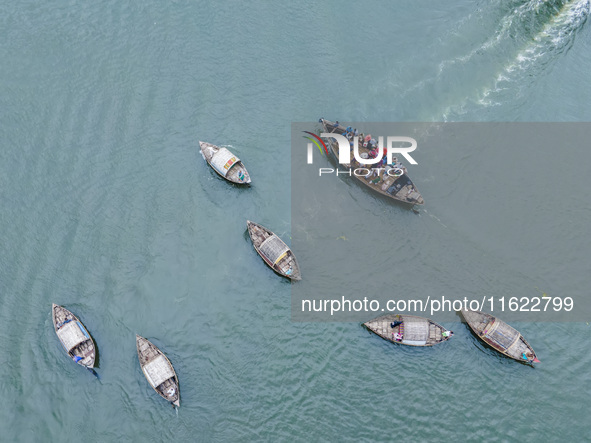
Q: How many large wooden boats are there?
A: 1